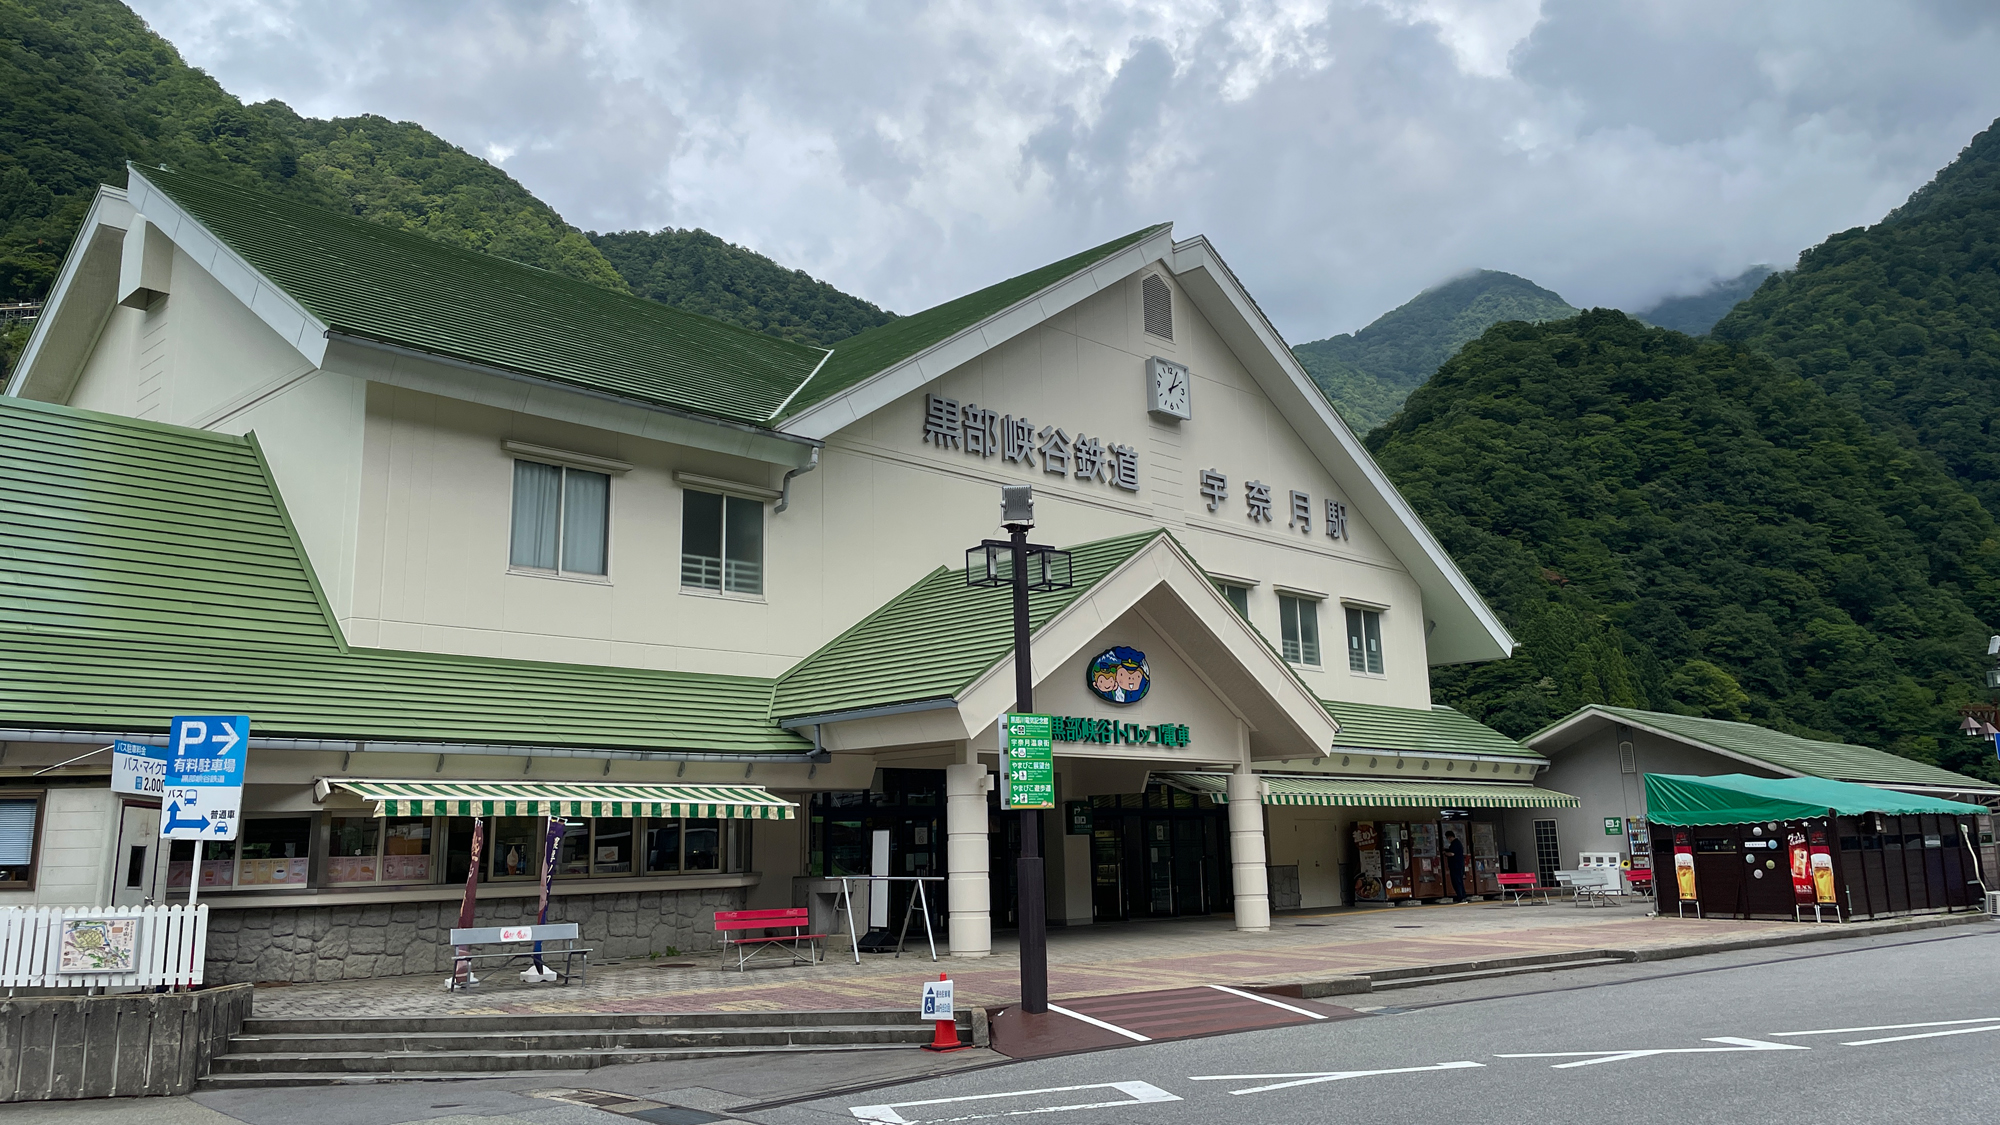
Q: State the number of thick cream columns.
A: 2